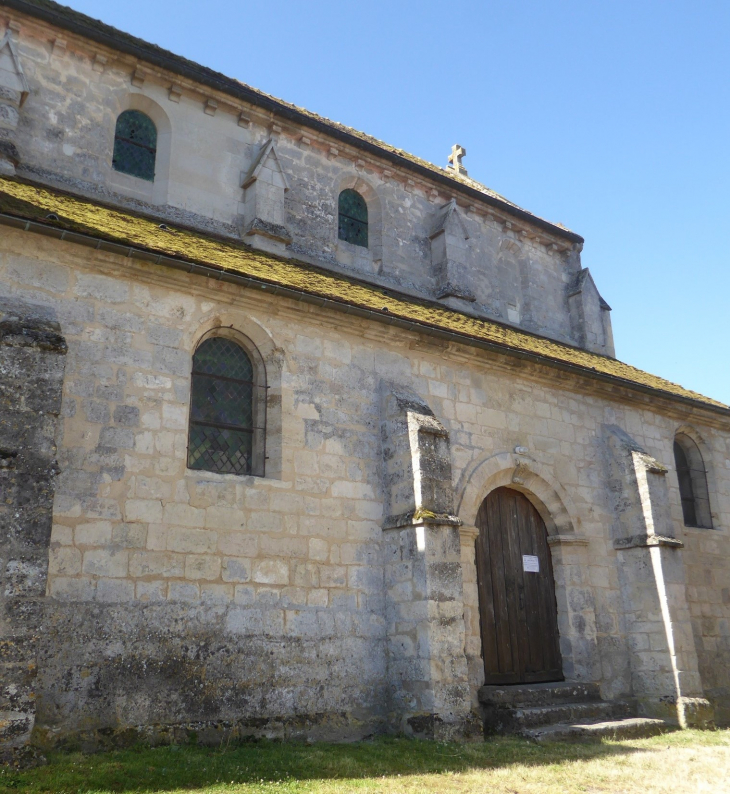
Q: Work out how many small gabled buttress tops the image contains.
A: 4